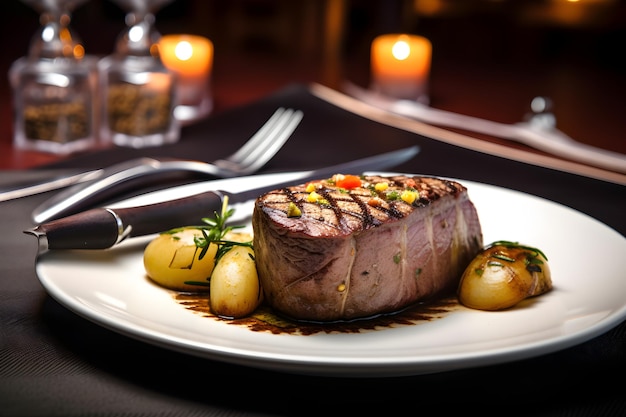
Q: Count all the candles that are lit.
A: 2